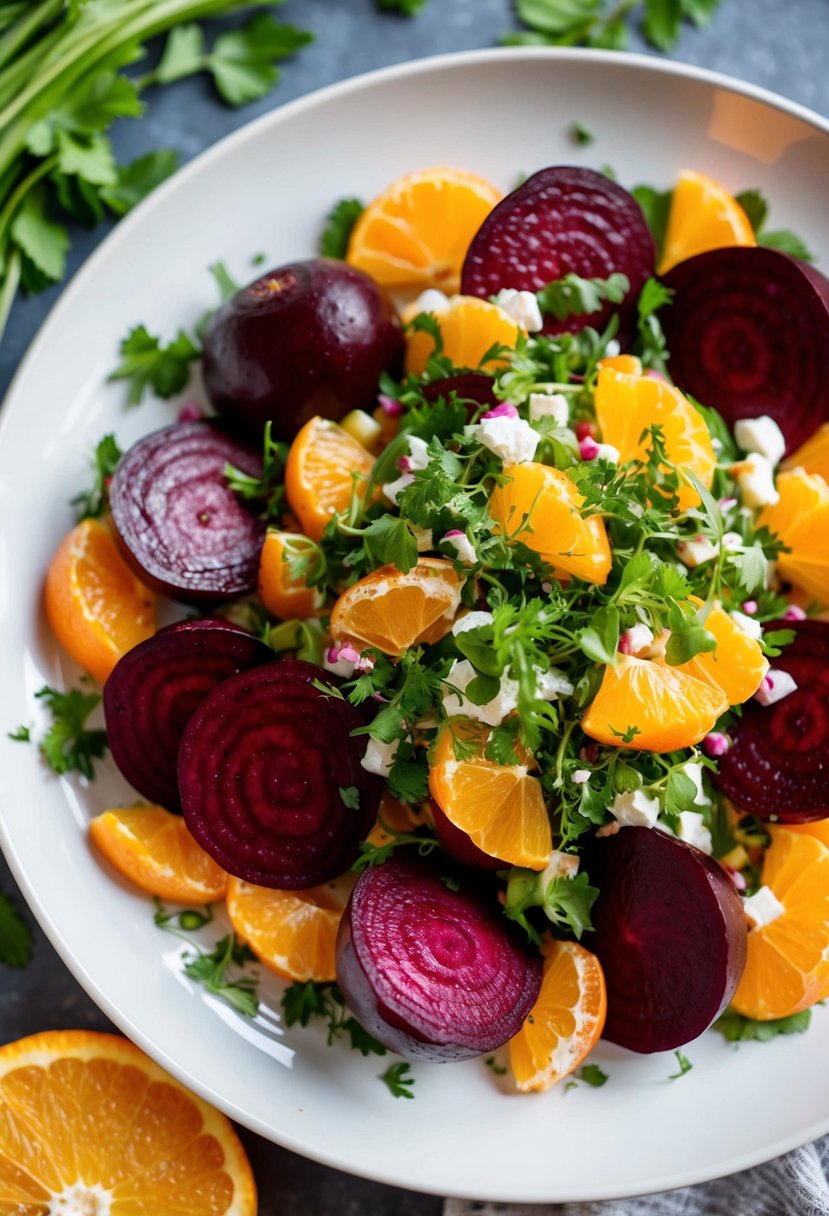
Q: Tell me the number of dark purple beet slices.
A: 8